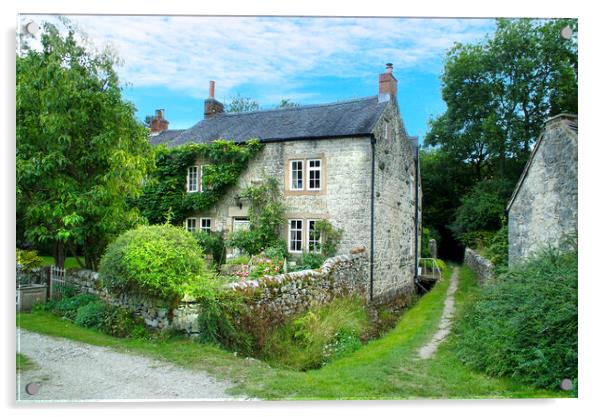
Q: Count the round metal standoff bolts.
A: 4